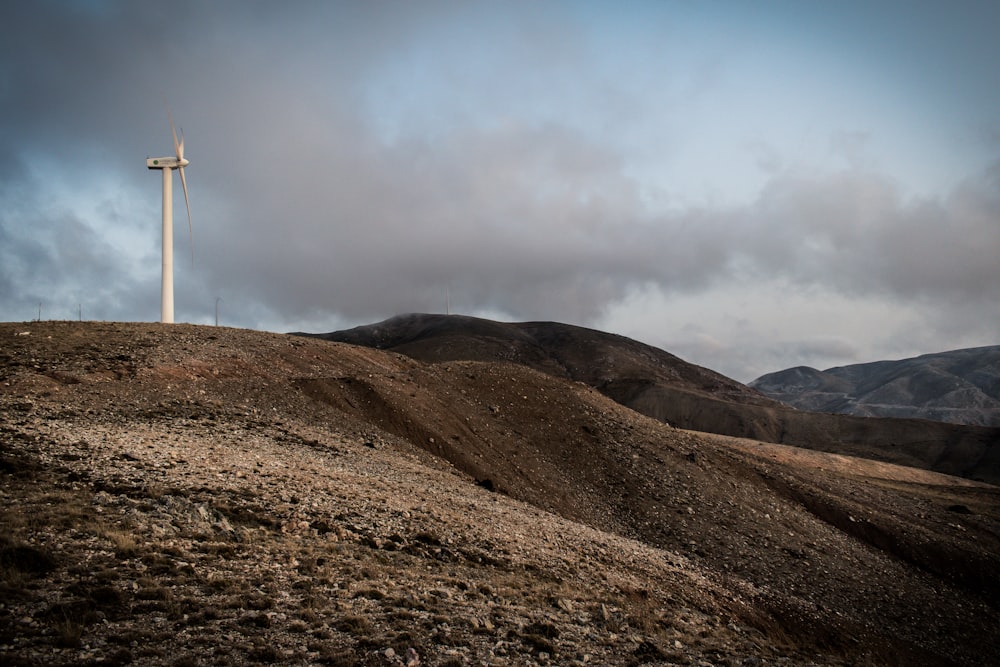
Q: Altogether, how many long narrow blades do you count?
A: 3